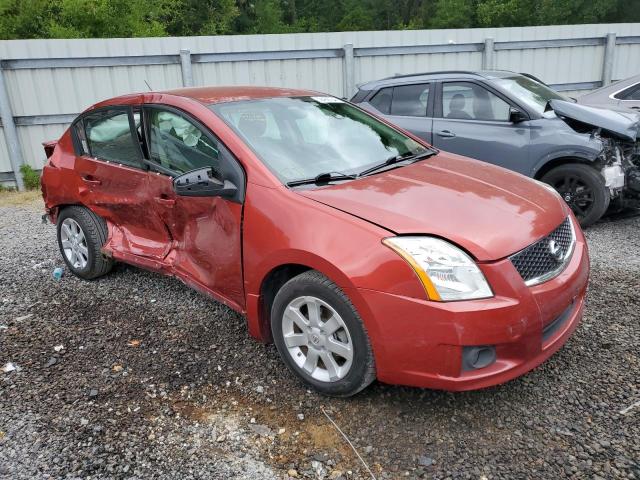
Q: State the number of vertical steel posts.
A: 5